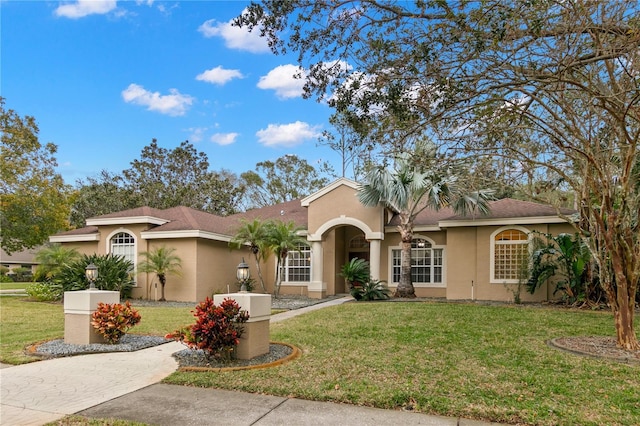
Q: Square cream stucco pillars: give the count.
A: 2